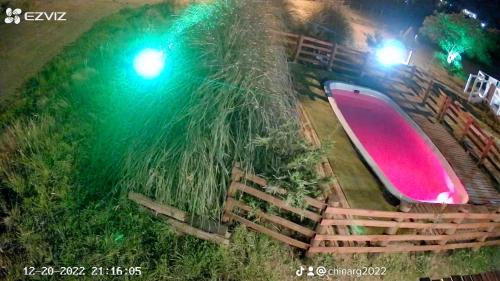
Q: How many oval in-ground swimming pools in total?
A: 1